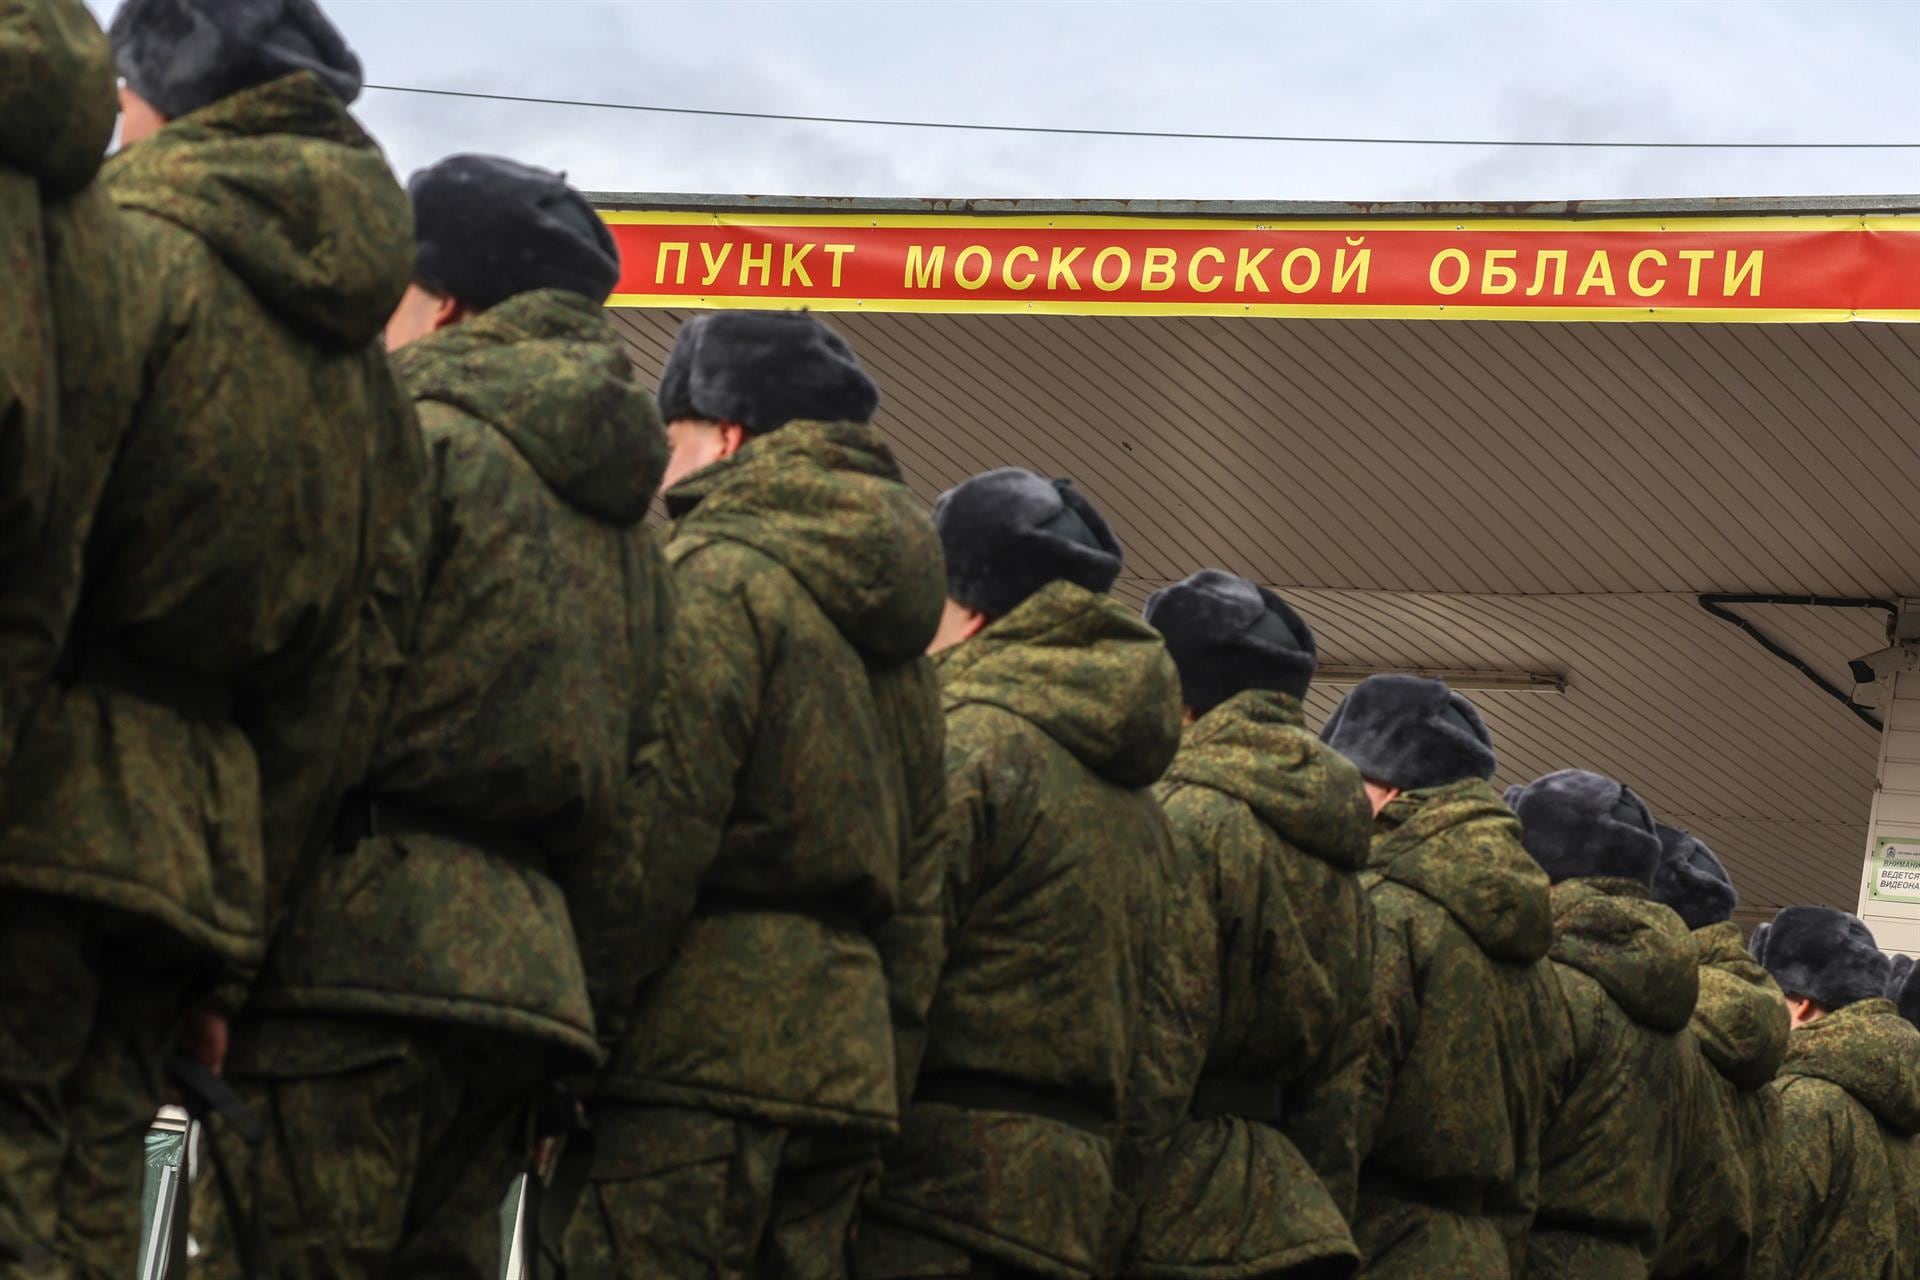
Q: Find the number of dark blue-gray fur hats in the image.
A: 10